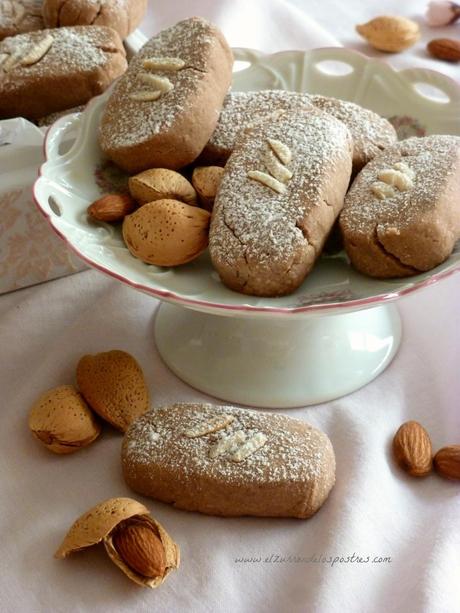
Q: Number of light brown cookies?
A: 8